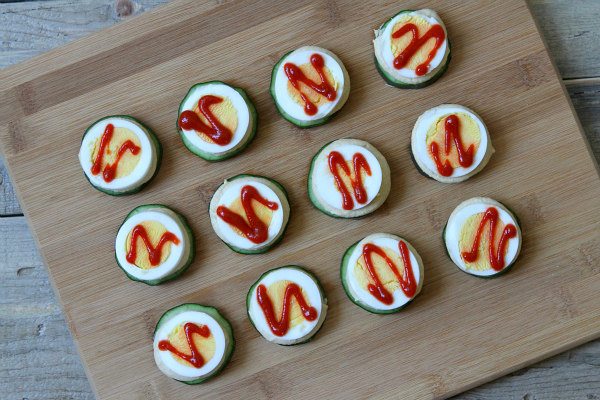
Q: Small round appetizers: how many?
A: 12